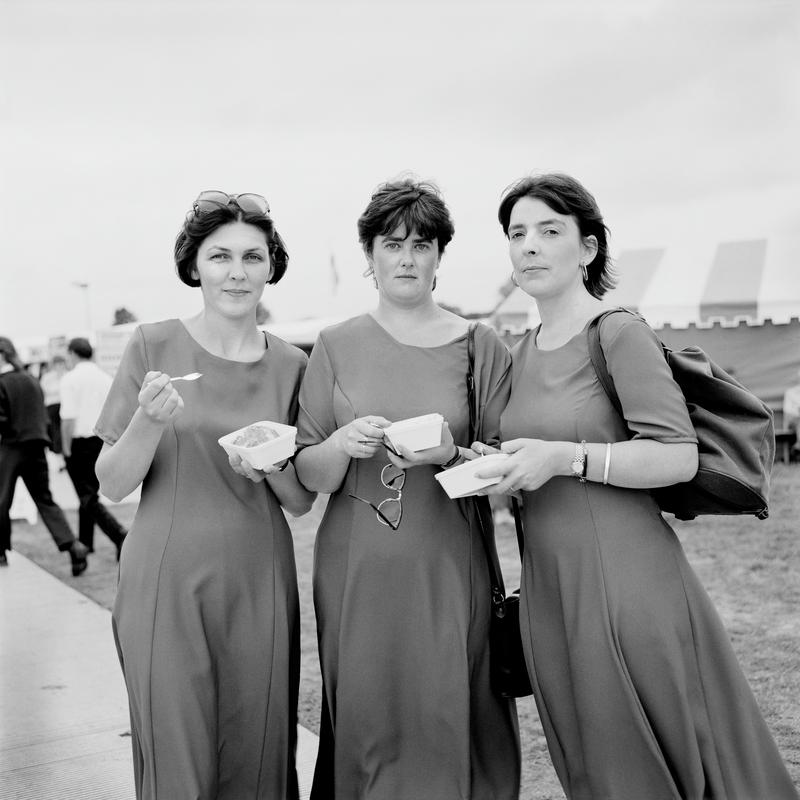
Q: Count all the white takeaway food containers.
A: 3